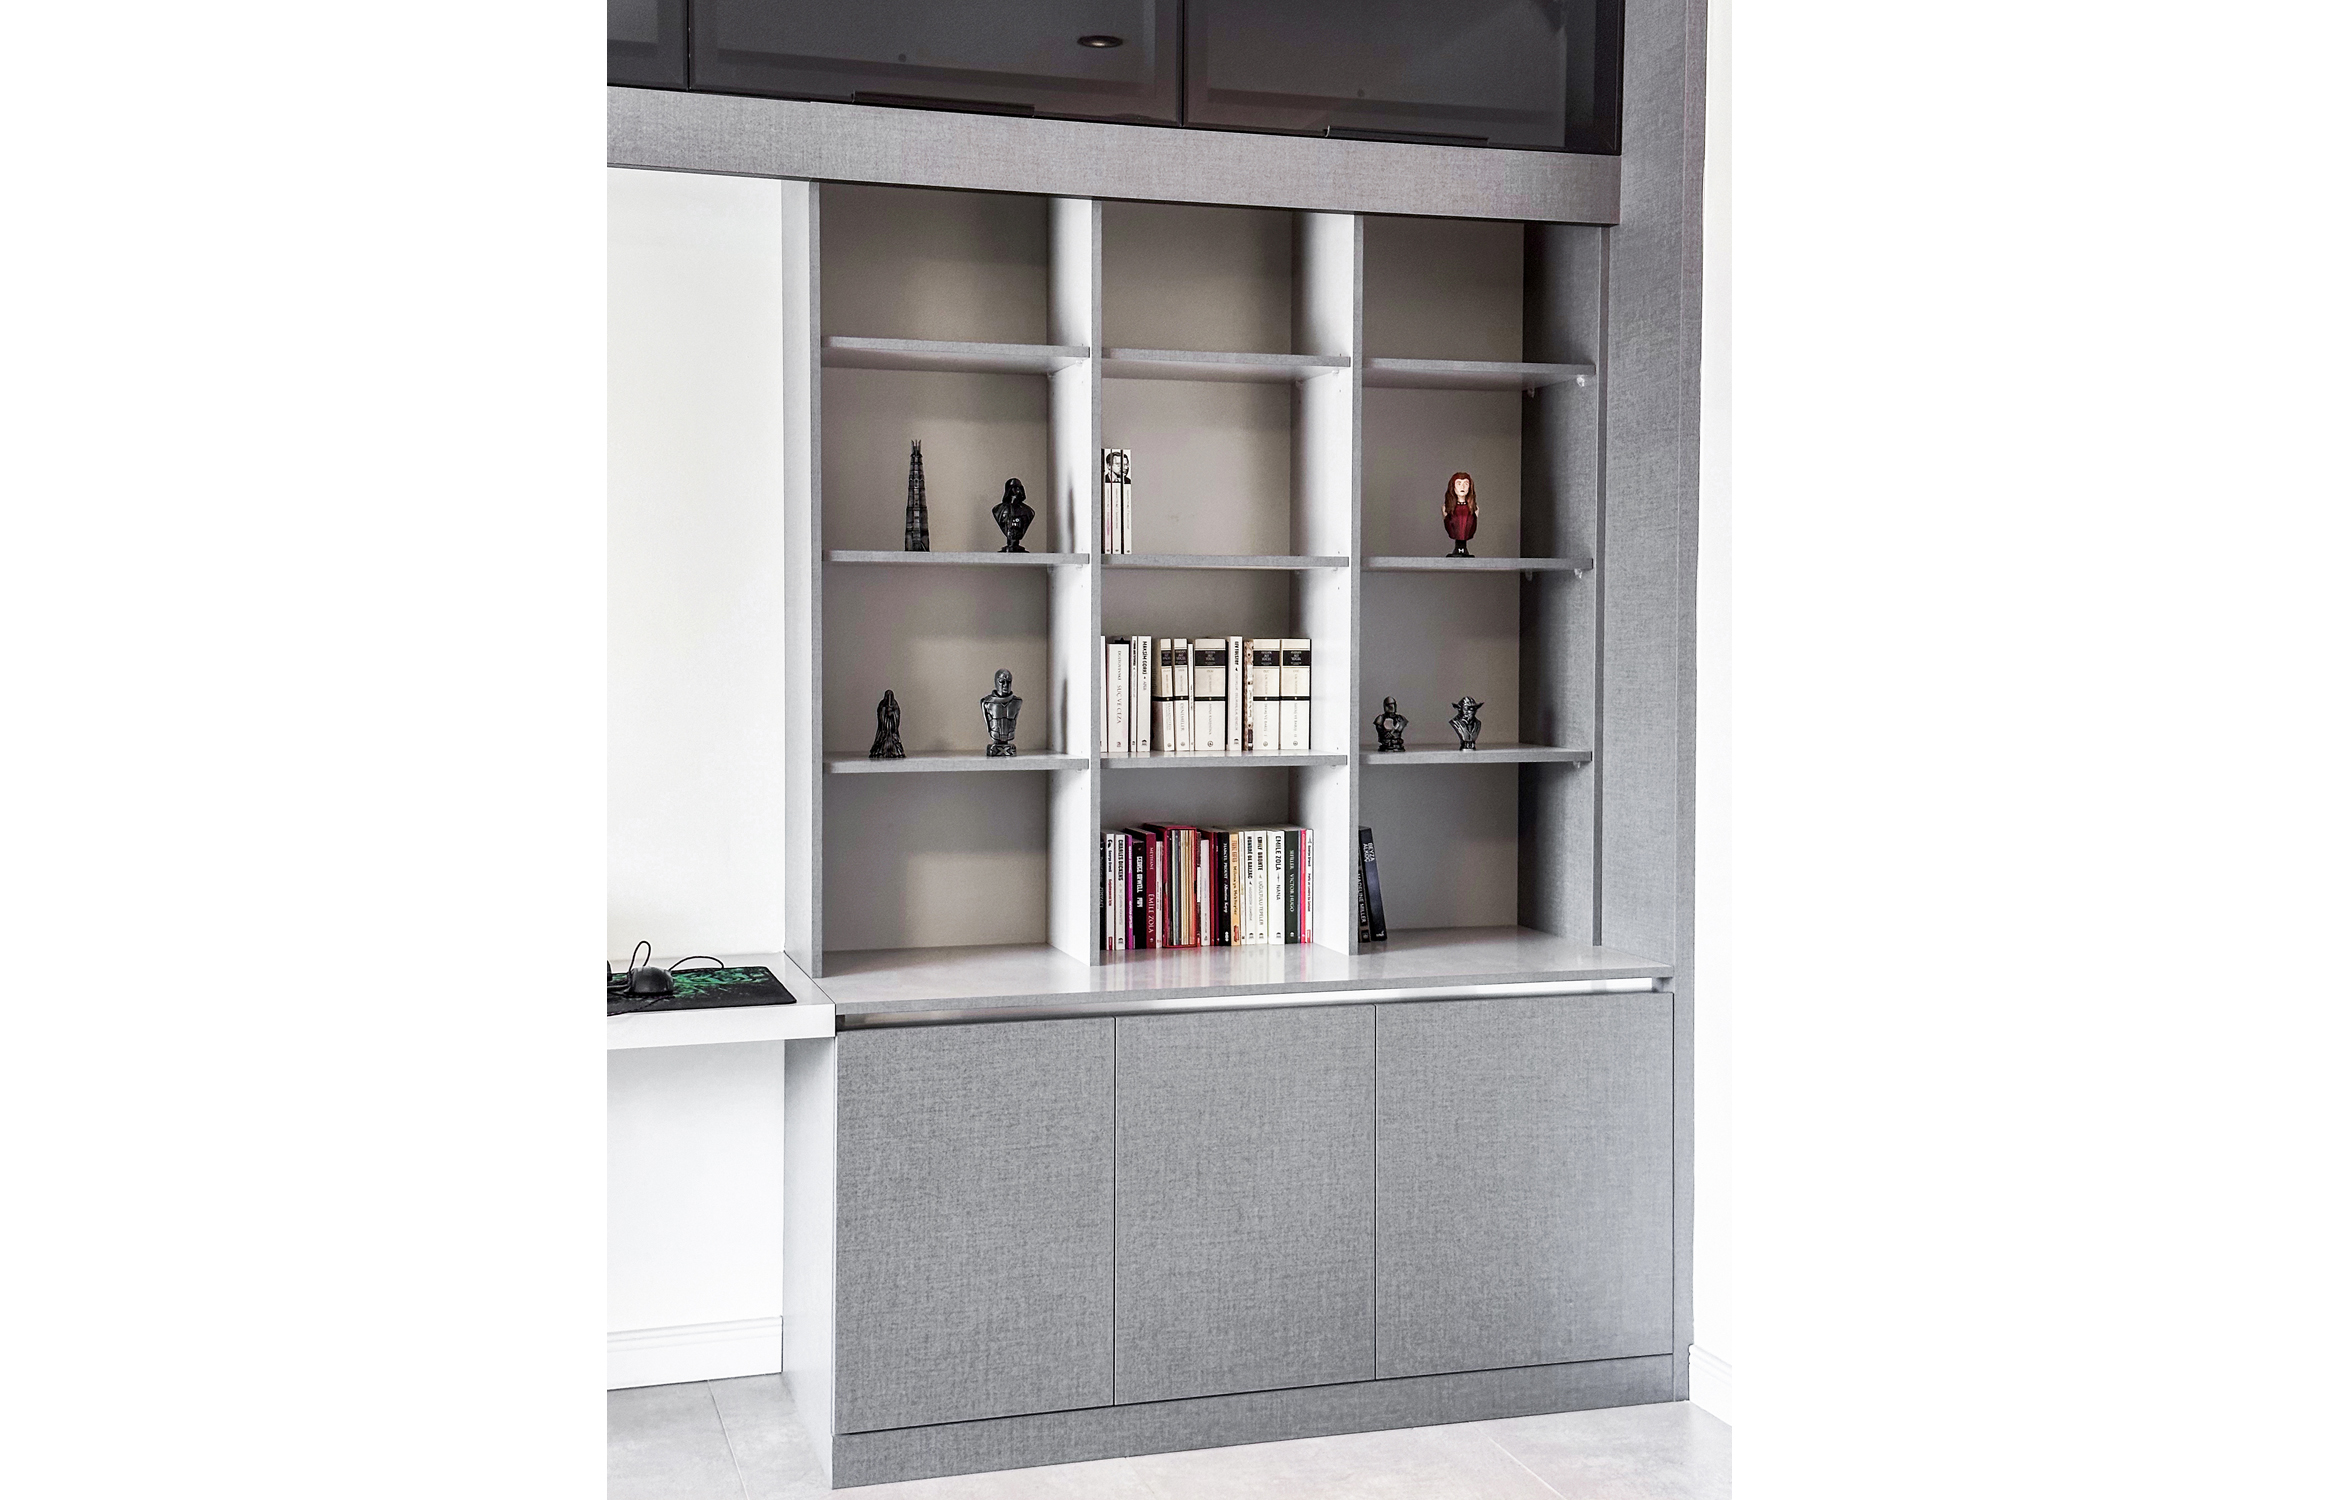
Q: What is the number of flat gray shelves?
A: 9